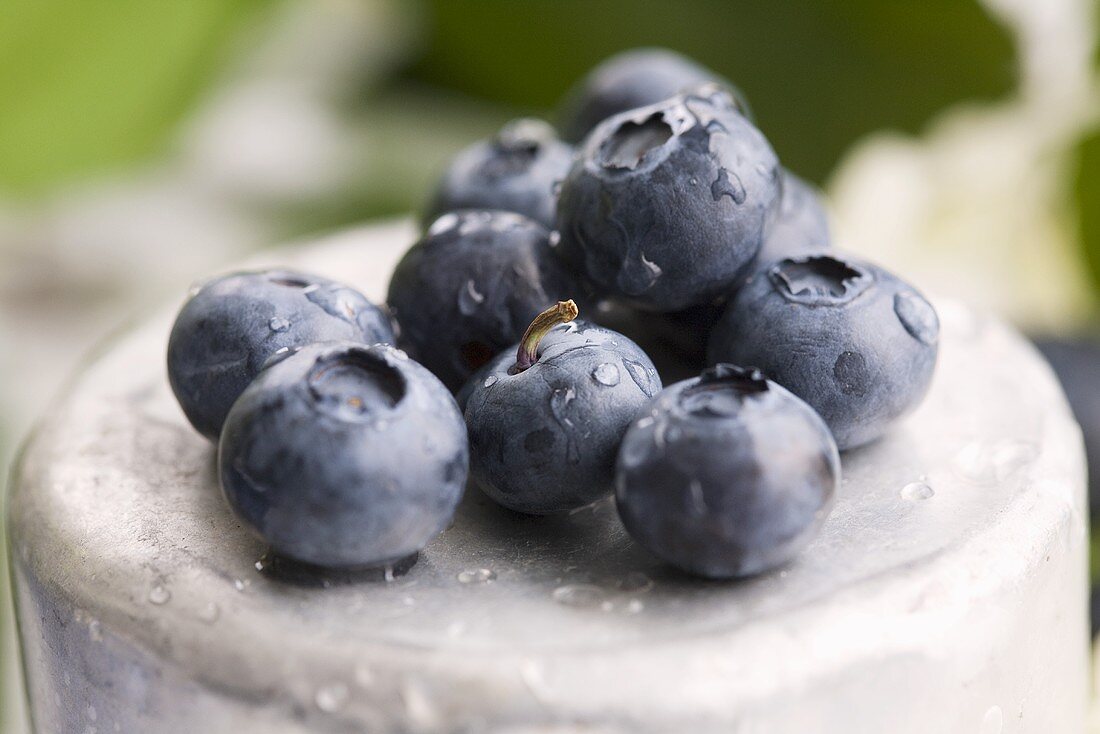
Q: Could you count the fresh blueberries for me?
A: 10